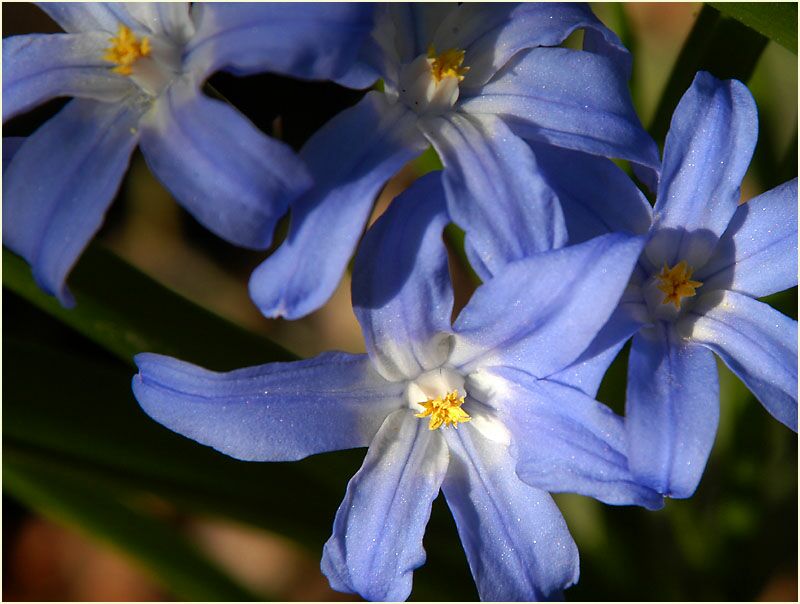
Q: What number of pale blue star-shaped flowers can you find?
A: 4